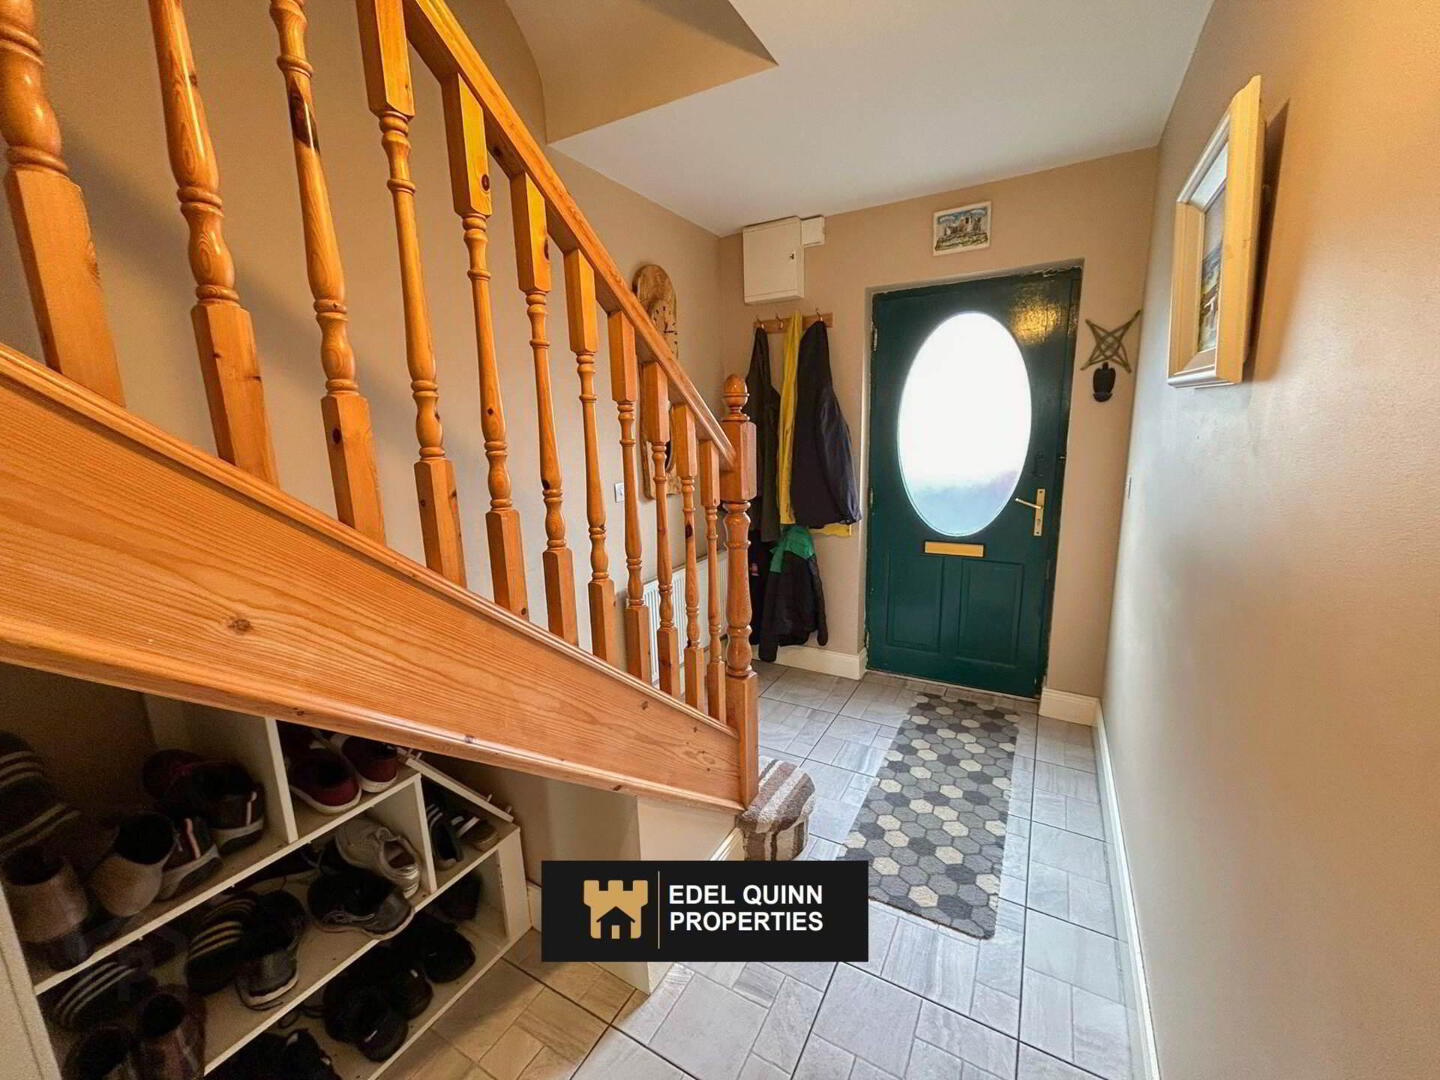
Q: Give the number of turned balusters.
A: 11